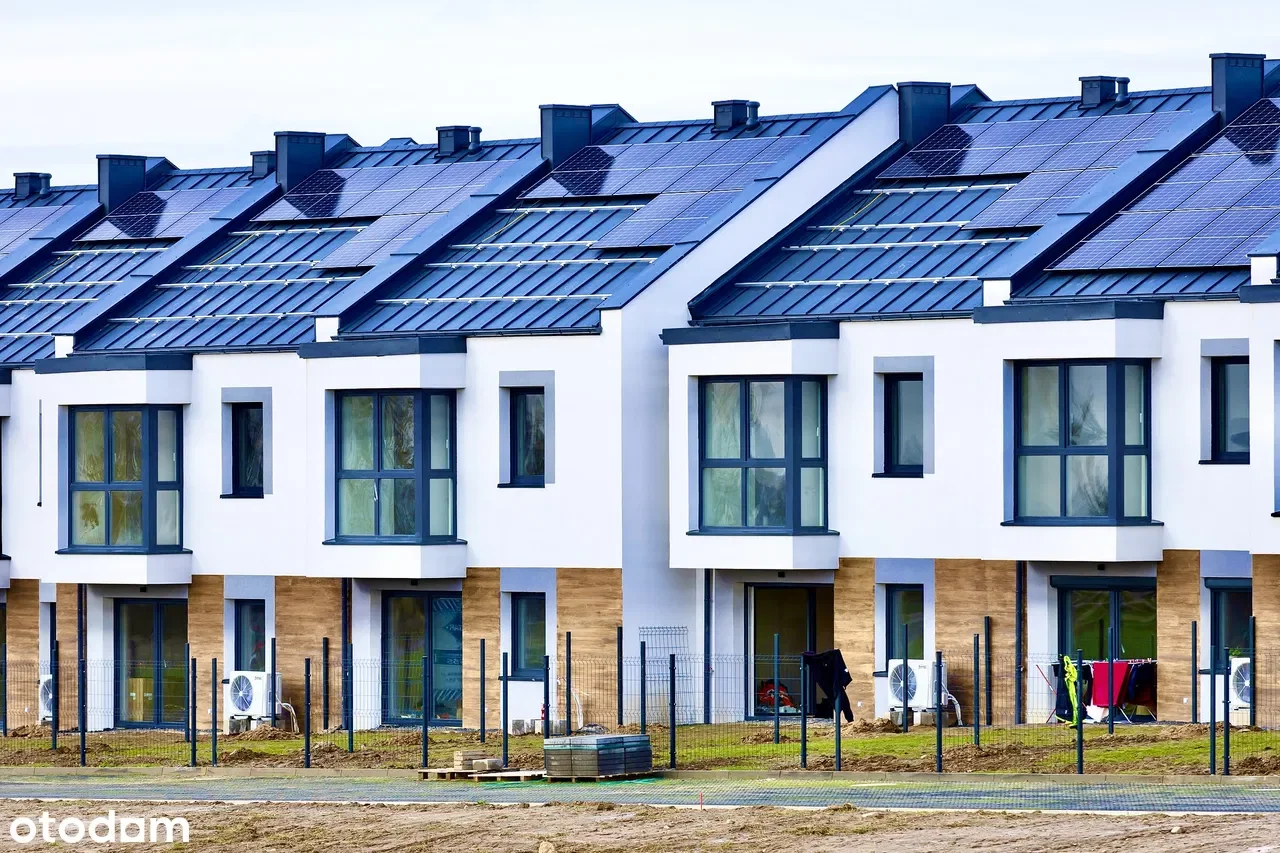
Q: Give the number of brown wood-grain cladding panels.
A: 10